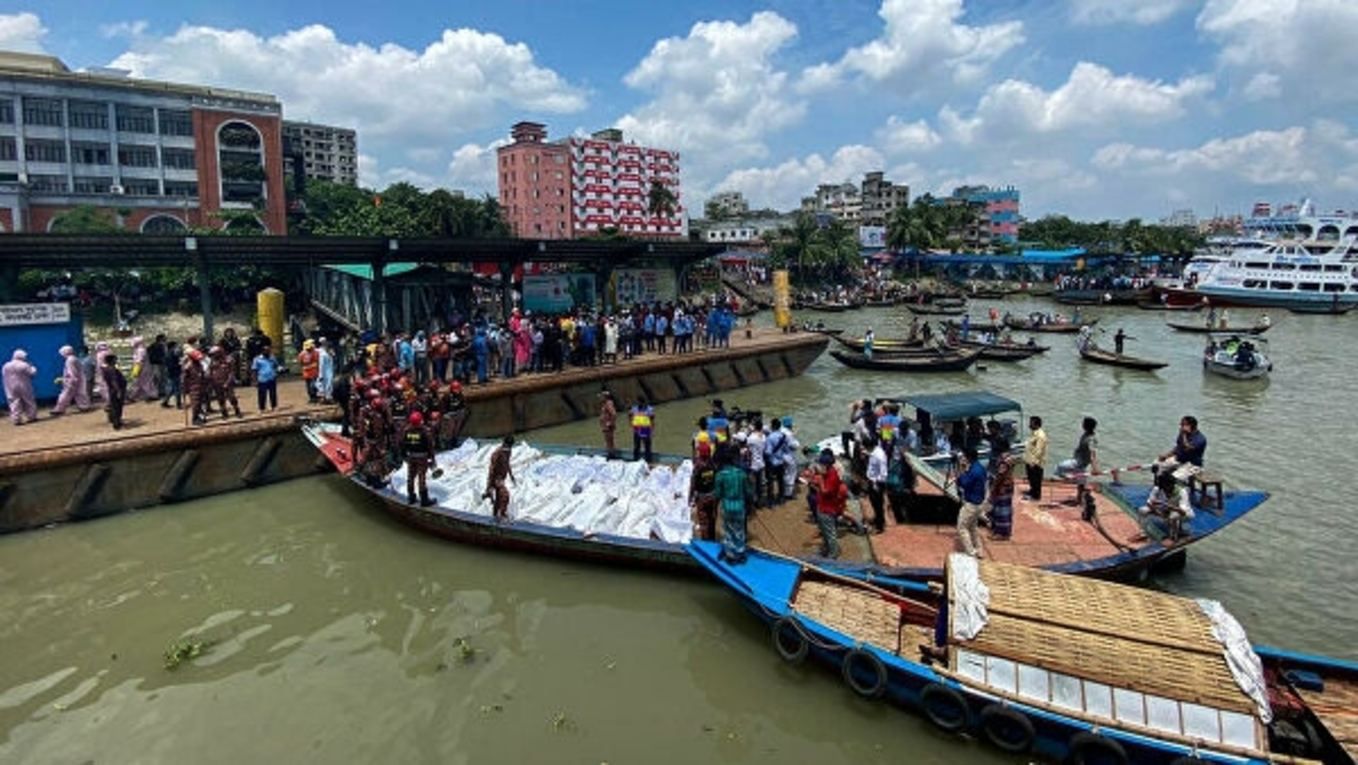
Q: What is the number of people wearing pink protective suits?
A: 4